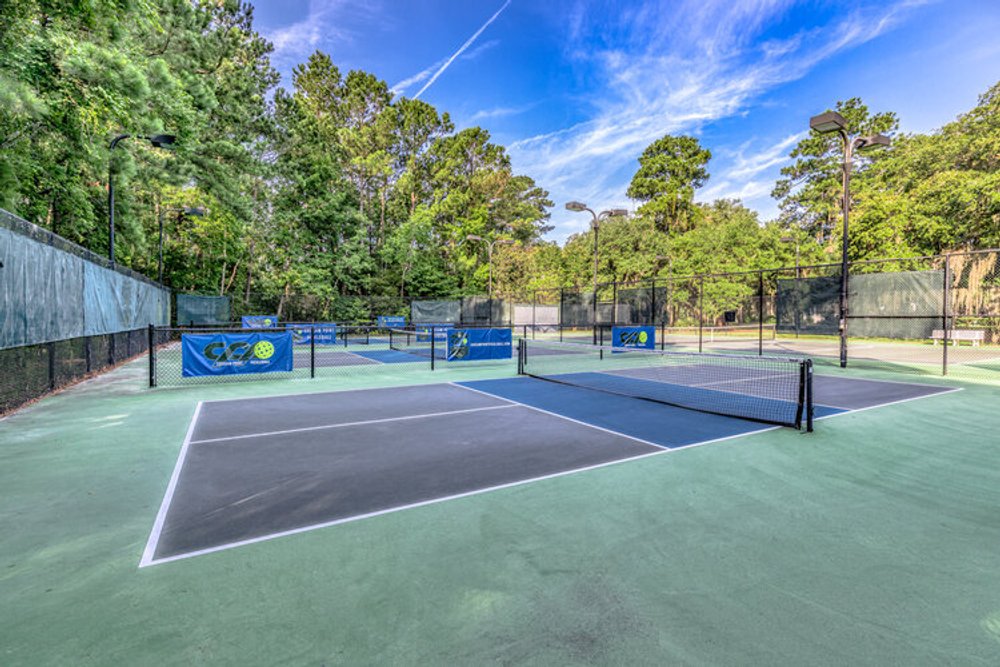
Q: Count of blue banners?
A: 7